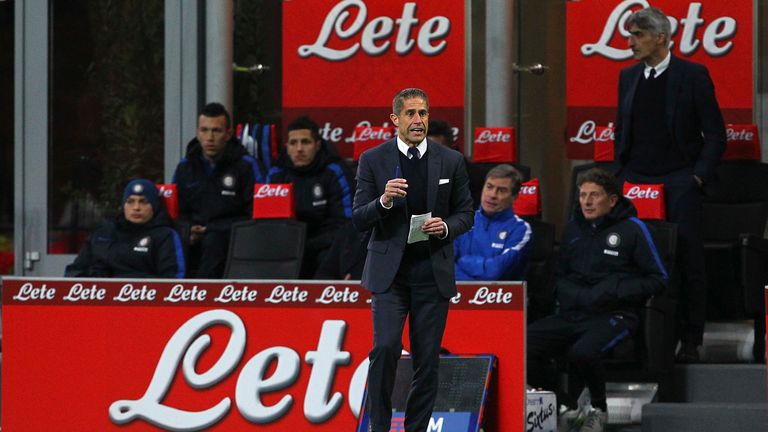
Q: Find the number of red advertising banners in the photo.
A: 3